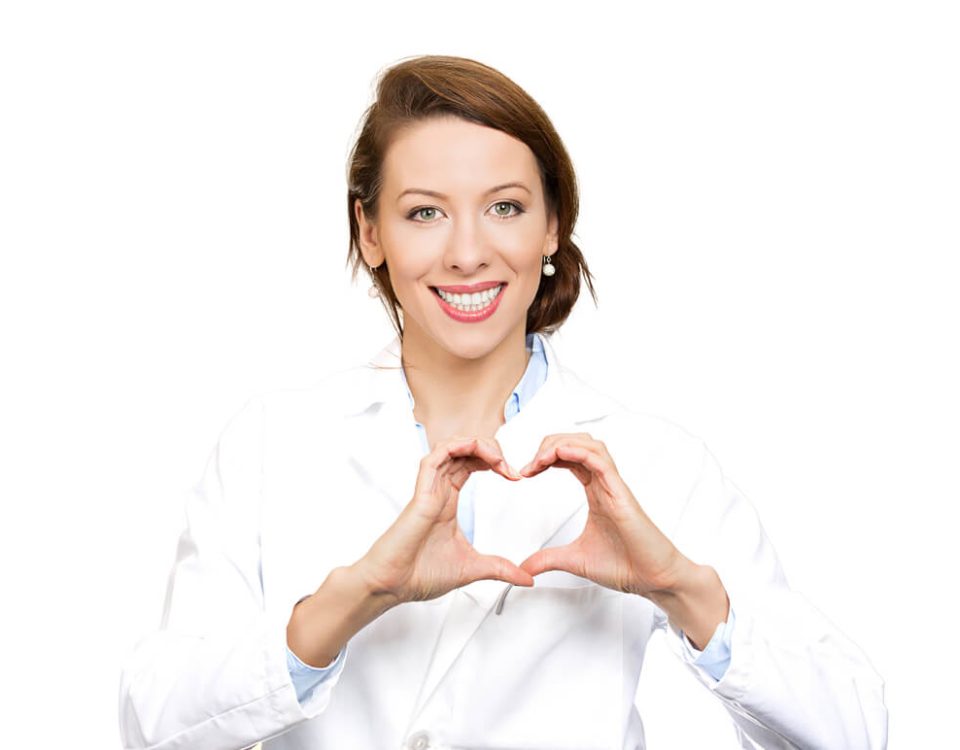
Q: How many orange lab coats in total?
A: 0